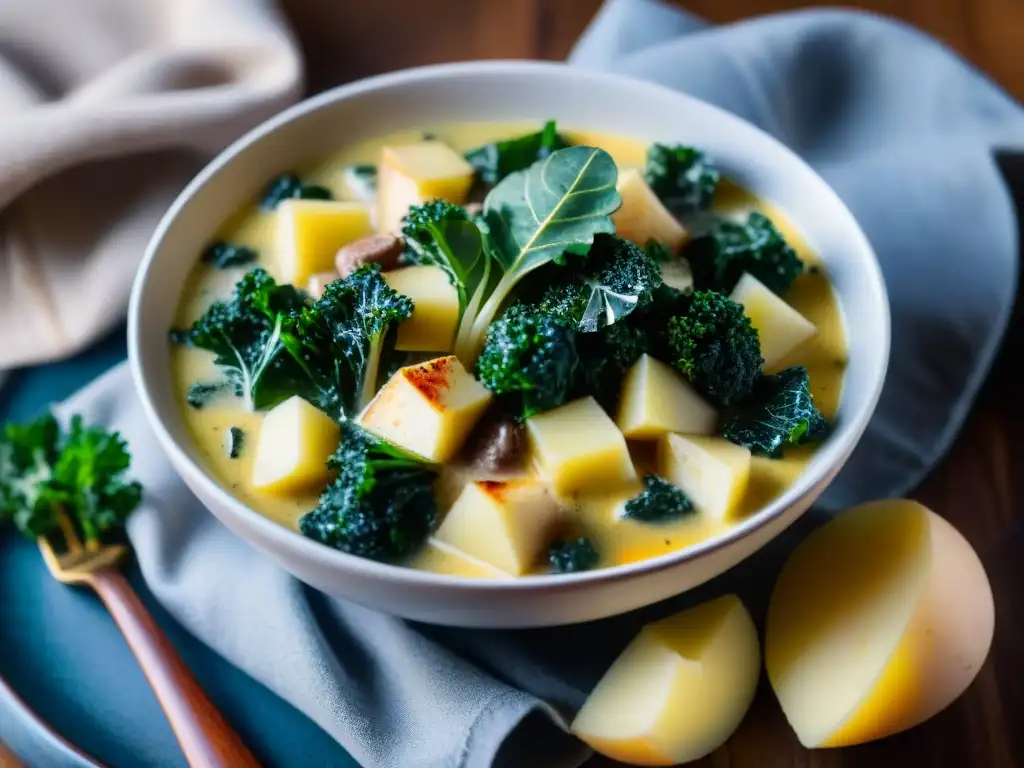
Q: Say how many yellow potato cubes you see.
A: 11